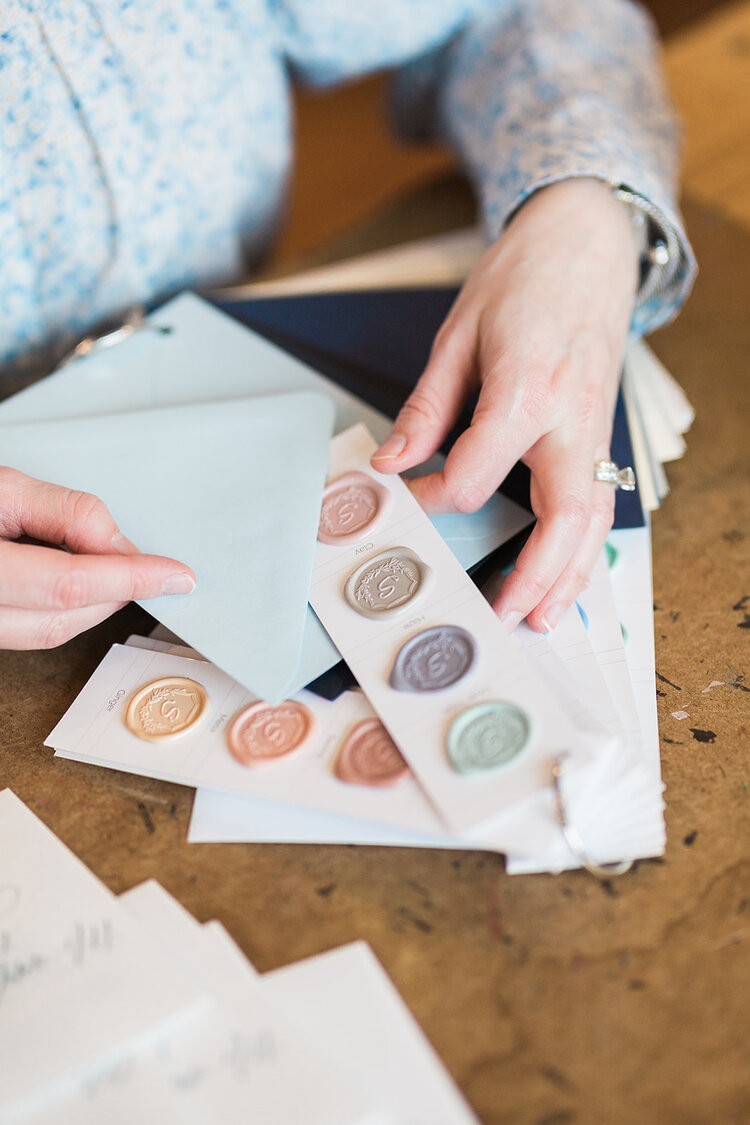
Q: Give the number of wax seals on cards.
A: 7